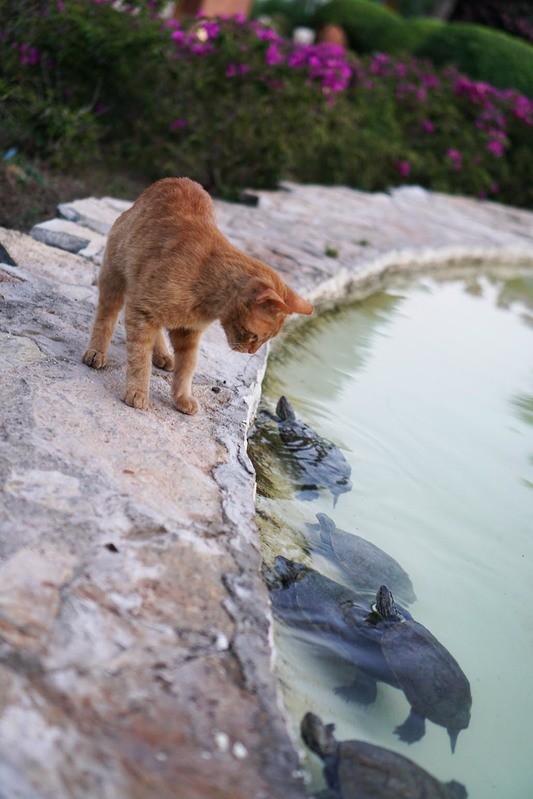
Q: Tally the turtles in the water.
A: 5